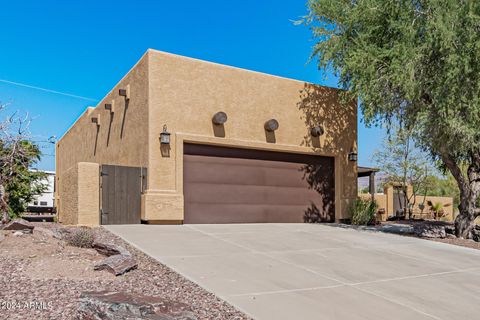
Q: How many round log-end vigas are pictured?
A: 3